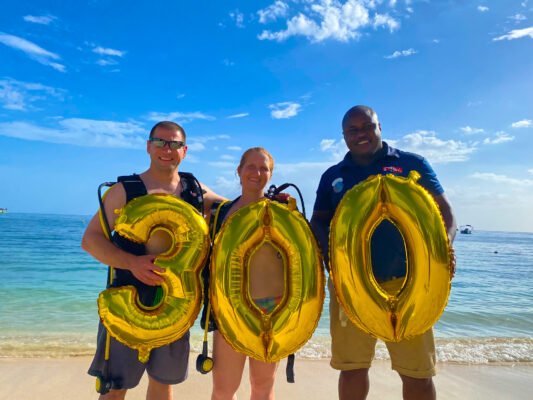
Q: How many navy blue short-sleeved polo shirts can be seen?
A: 1